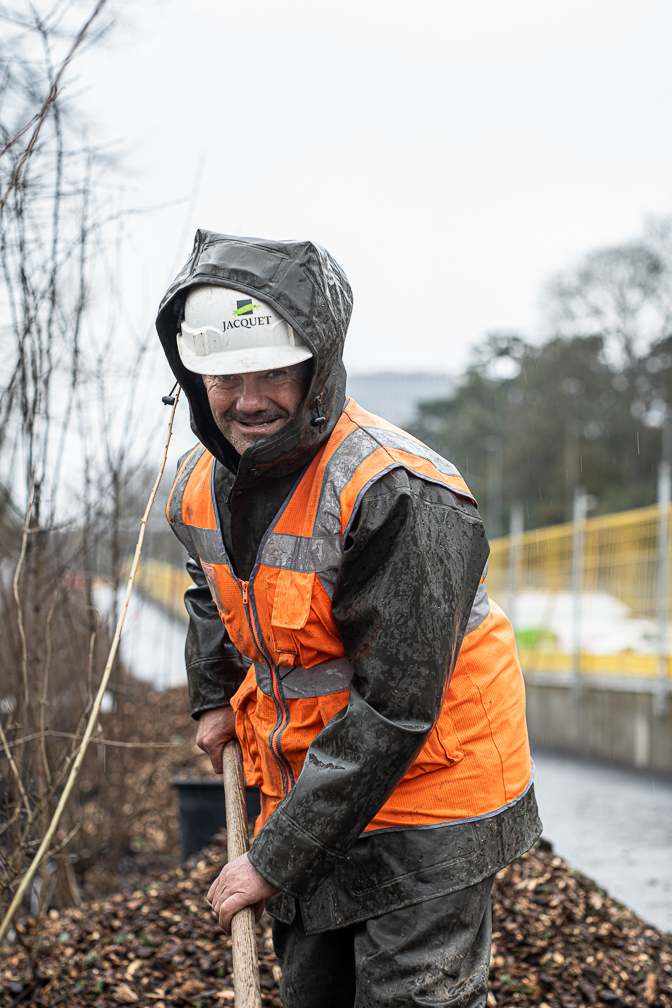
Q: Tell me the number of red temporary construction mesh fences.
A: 0